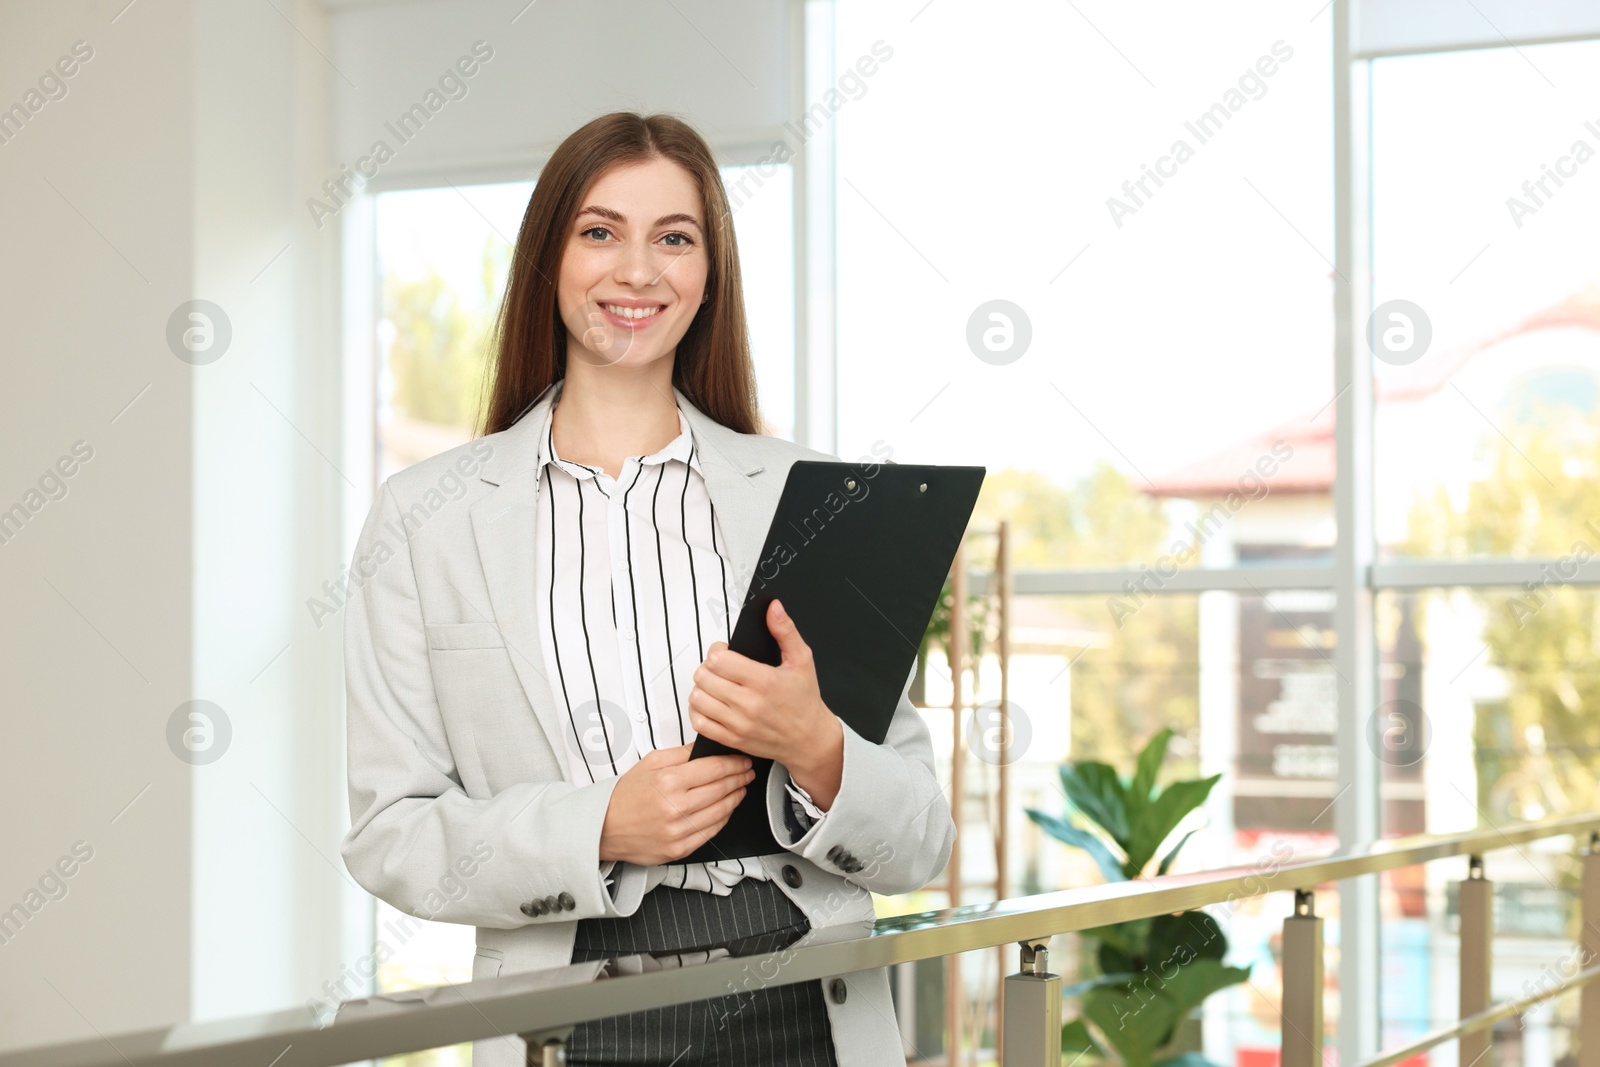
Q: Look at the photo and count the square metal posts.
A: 4